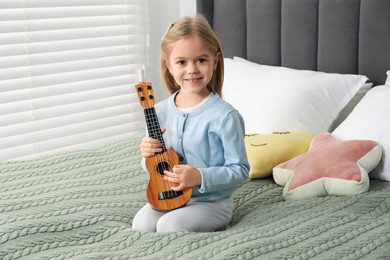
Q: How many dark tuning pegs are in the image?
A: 4